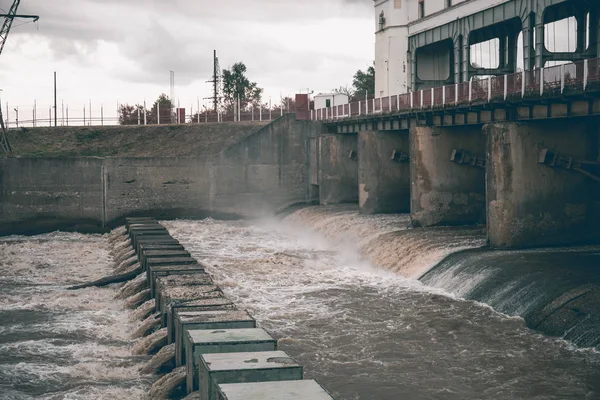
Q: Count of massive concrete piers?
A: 4